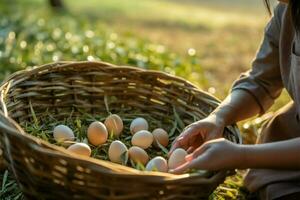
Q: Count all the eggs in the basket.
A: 11